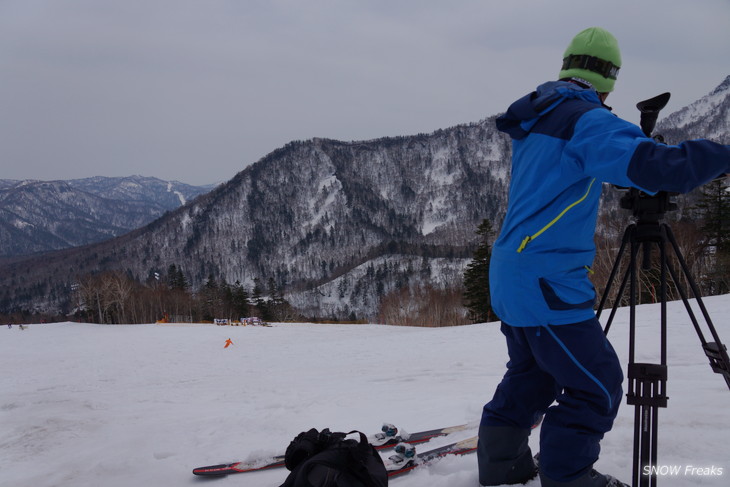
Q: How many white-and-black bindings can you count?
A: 2